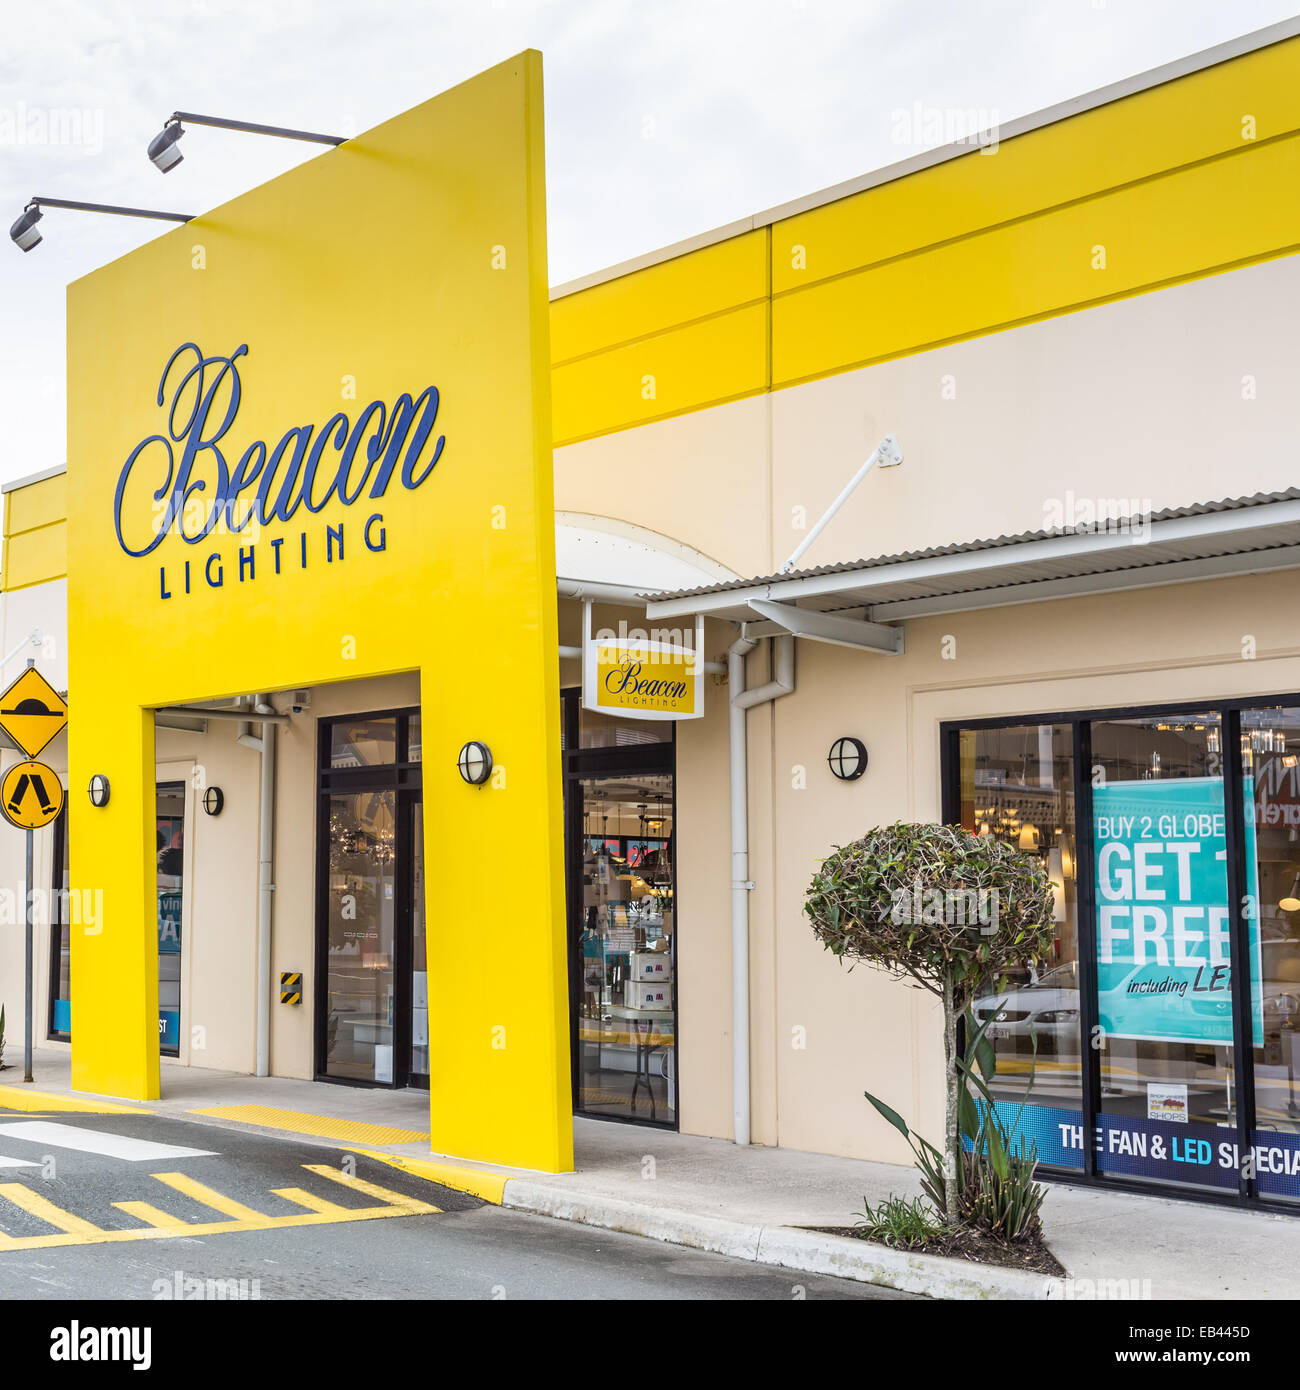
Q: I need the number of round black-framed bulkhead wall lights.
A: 4